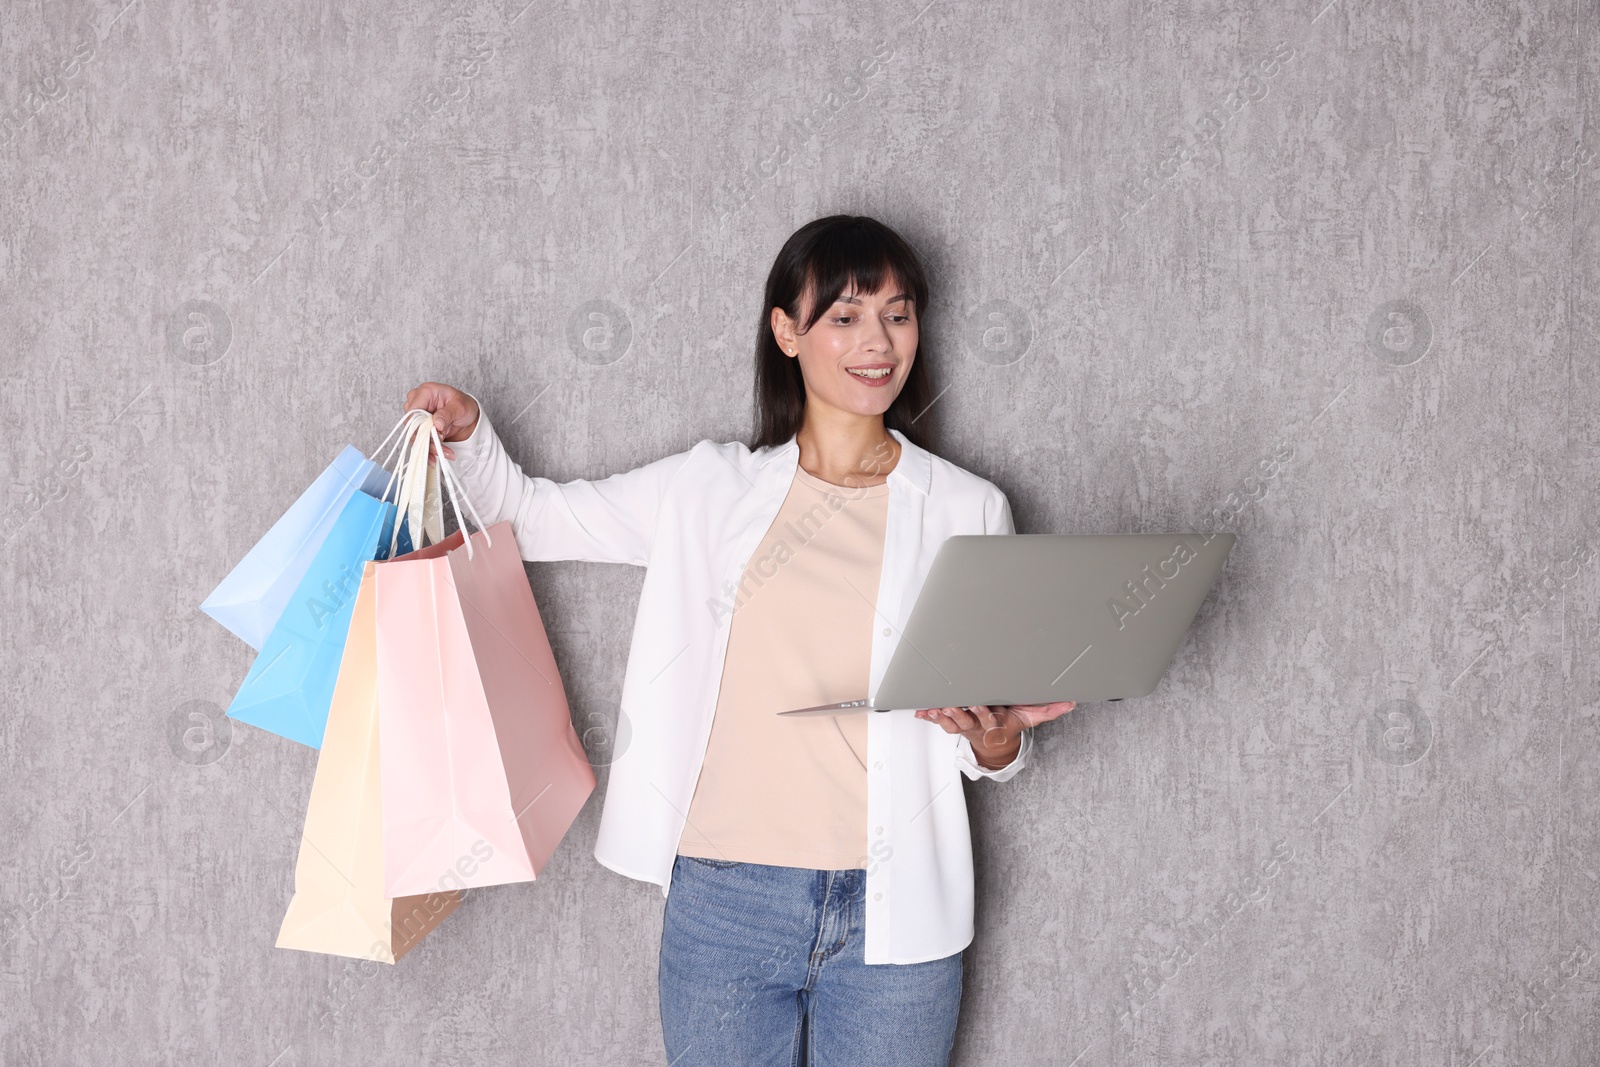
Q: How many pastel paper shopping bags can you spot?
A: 4